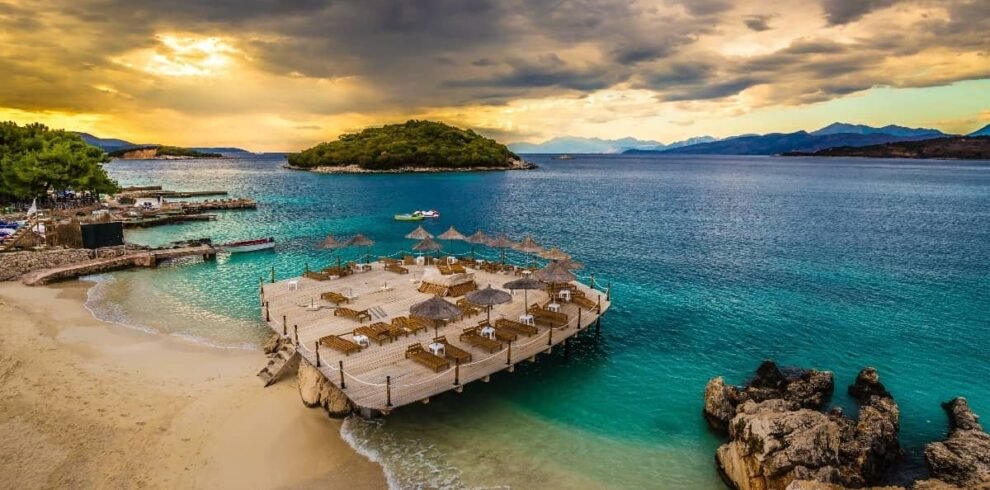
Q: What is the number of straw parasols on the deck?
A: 14